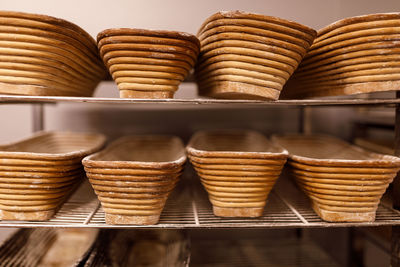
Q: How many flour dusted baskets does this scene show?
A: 8